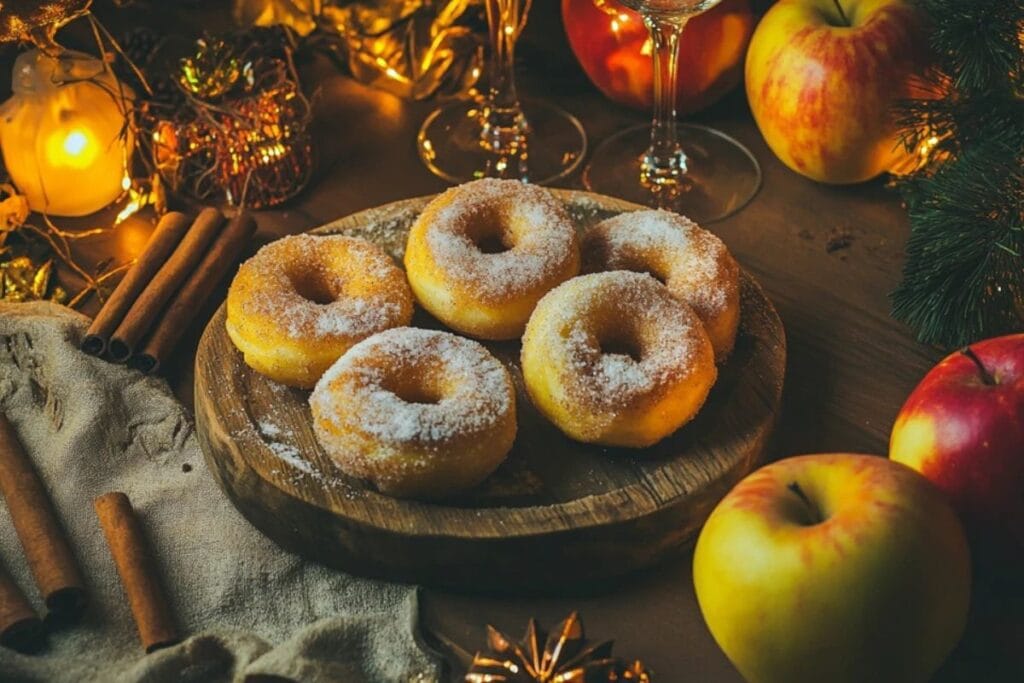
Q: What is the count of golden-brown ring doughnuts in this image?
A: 5